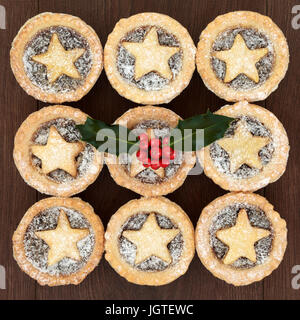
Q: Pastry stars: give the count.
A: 9